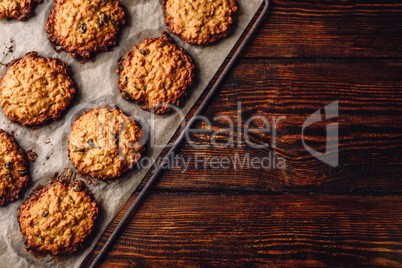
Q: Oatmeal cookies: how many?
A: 8